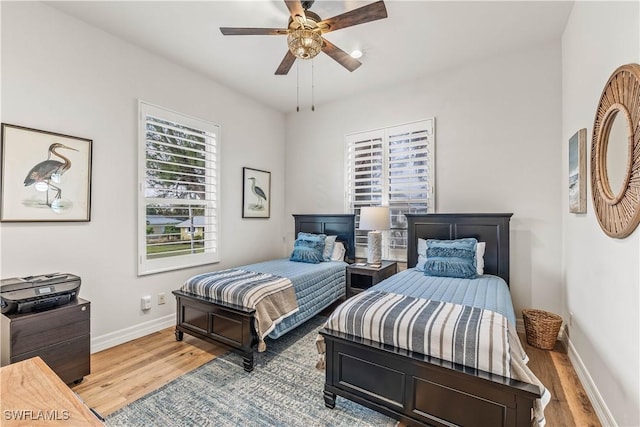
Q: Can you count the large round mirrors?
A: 1